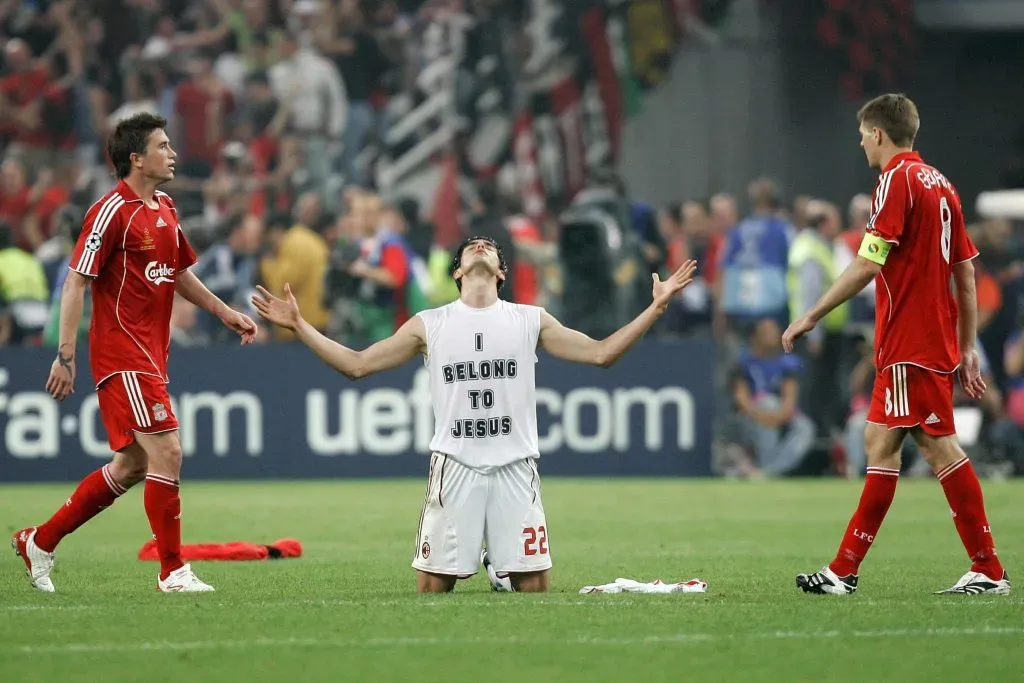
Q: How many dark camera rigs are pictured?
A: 1